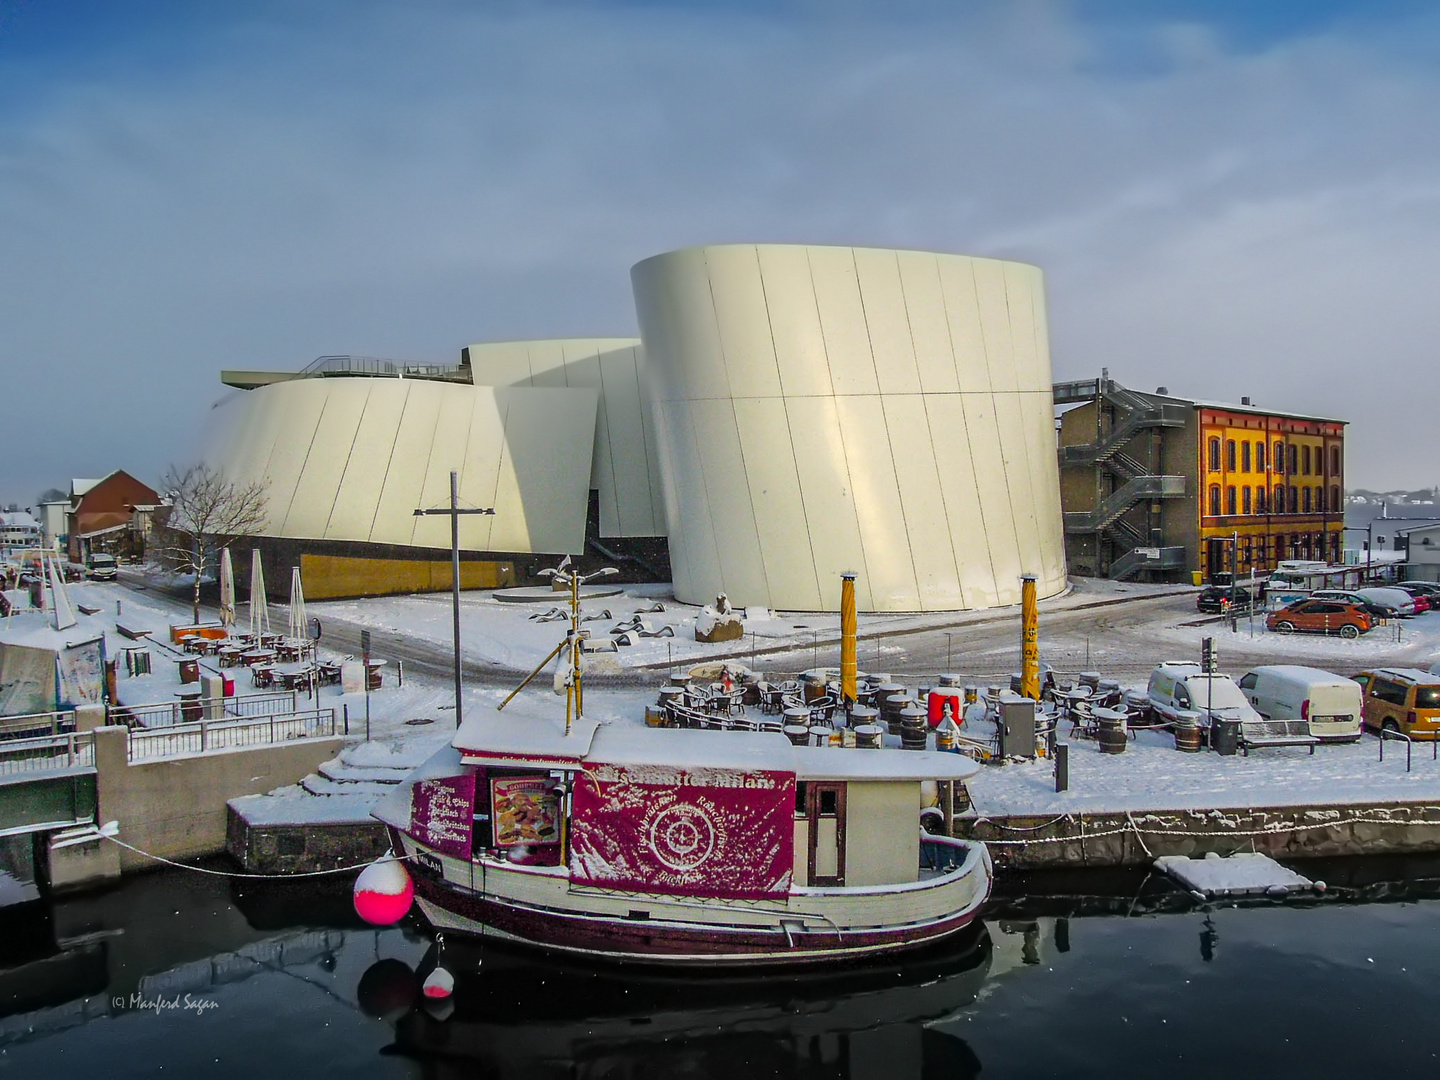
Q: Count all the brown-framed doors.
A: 1